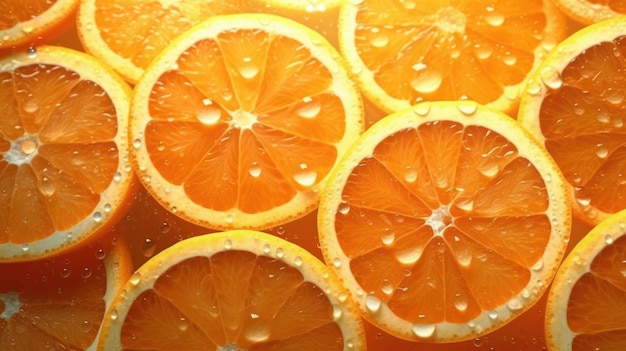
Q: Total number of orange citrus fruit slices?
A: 12